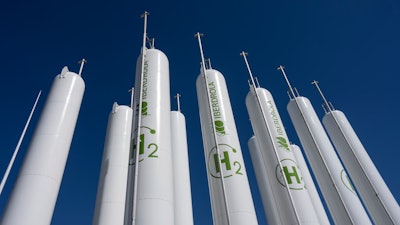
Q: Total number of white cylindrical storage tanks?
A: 10